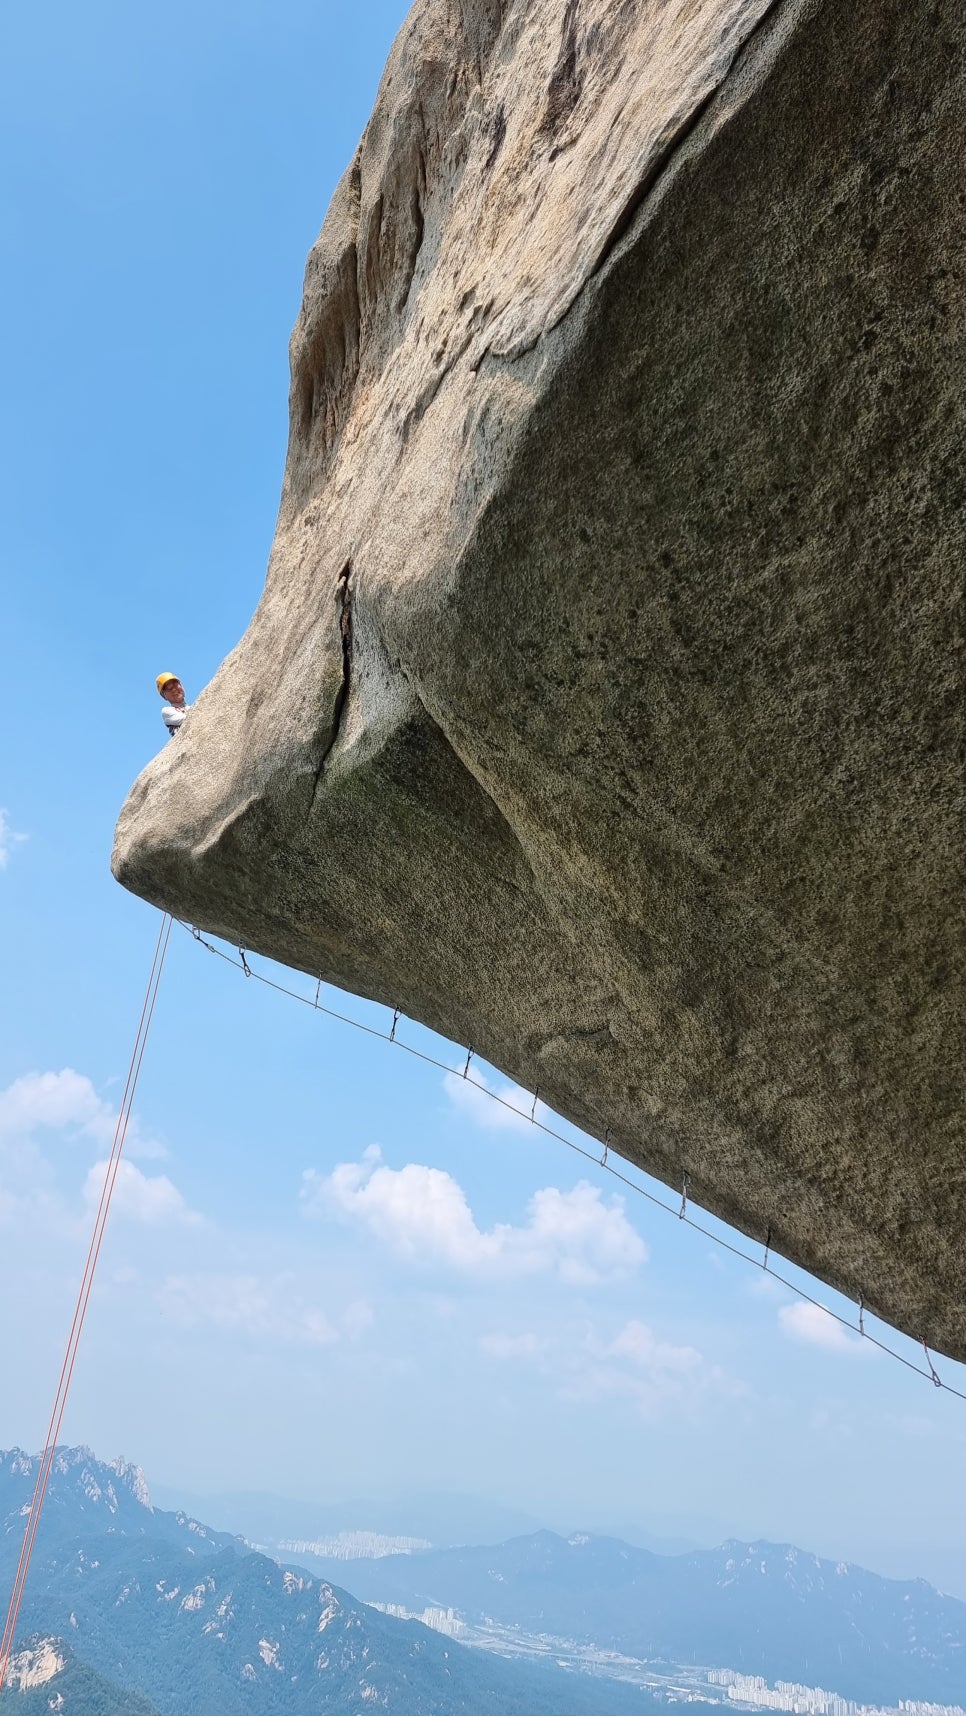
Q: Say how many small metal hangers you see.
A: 11